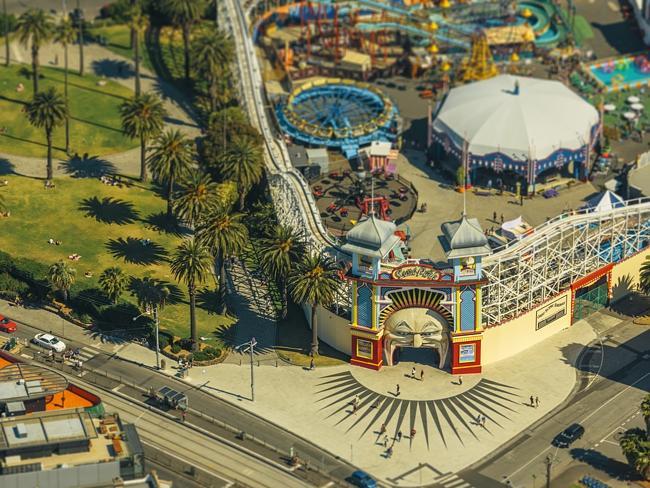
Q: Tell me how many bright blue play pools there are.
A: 1